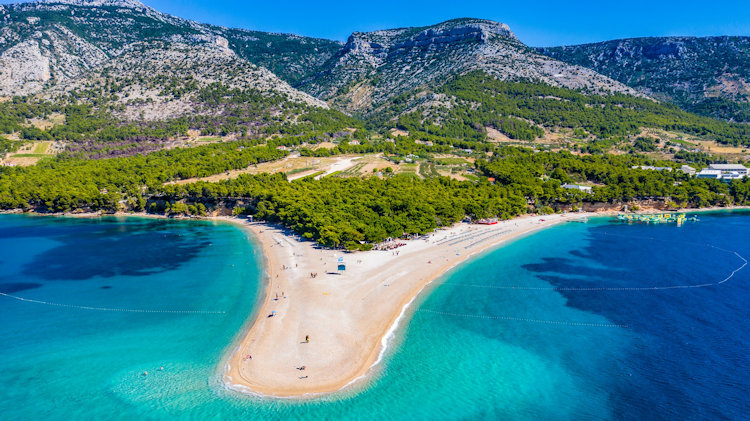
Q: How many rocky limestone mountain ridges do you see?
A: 3